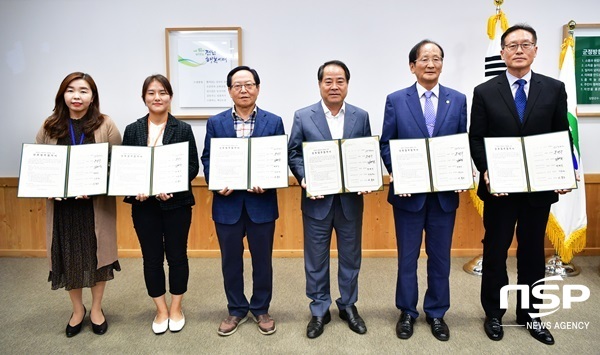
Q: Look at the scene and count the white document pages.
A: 12